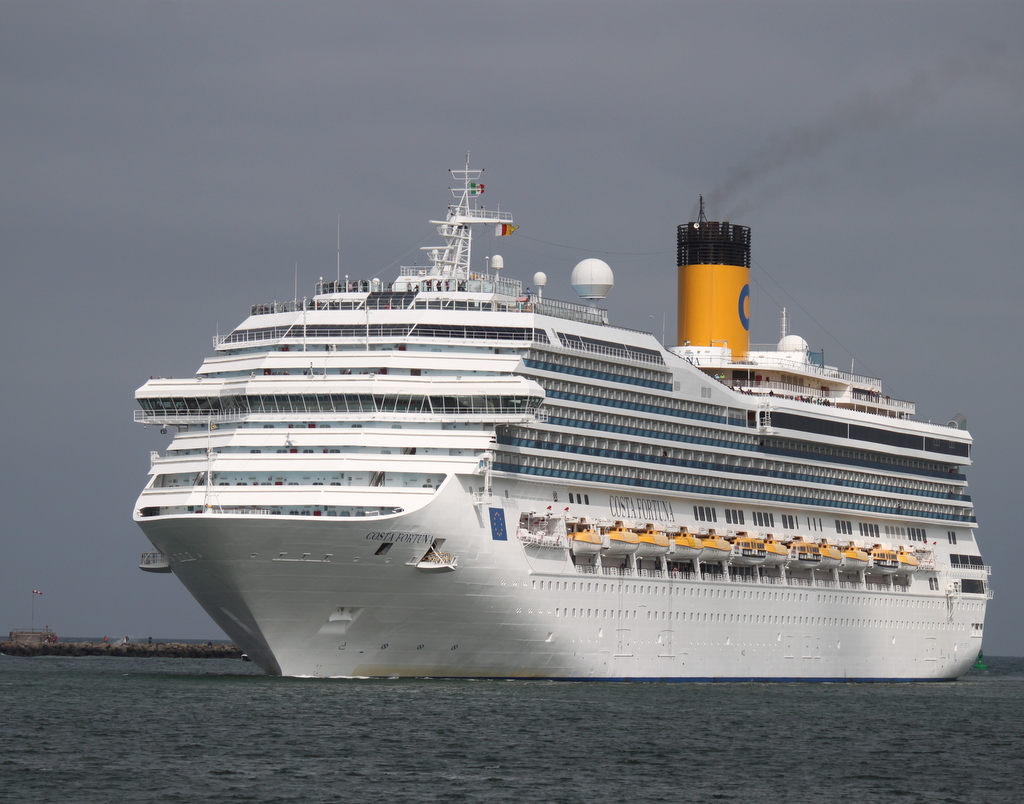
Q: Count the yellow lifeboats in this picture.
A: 12